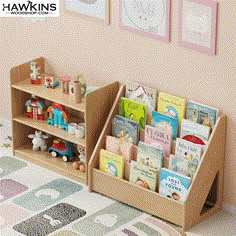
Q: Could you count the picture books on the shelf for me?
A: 15